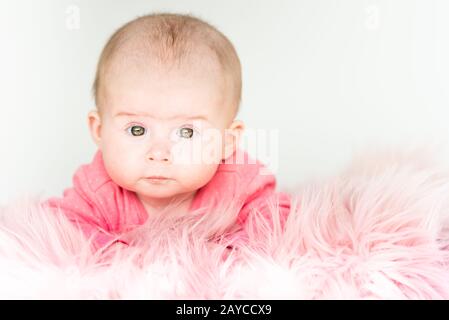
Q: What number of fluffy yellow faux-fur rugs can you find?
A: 0